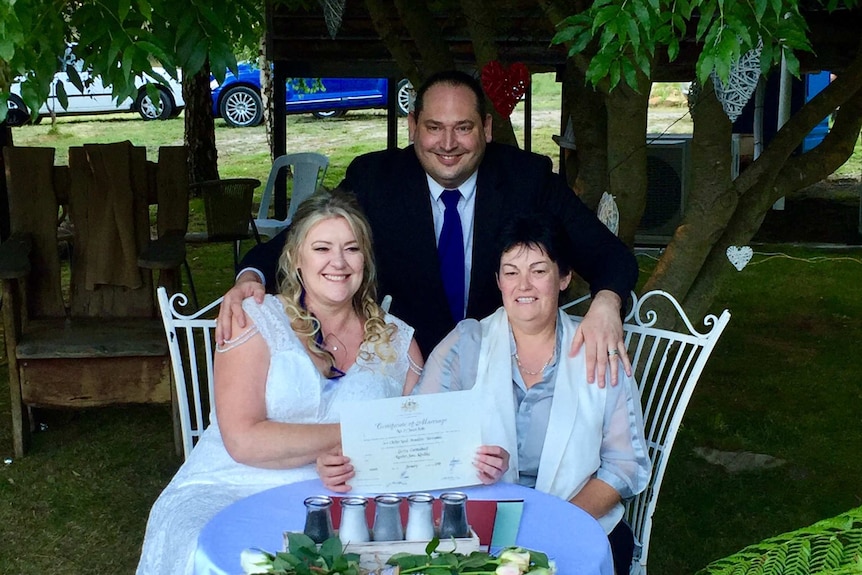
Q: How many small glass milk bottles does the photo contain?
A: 5